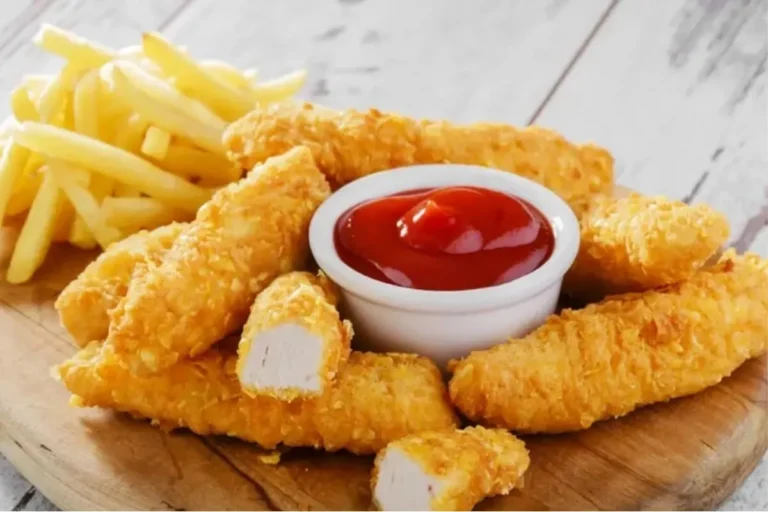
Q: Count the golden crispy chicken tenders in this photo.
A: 8